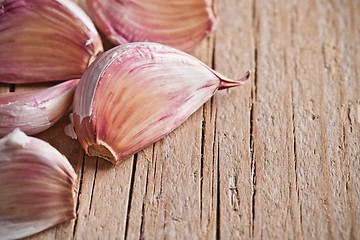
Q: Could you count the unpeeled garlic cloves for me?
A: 5